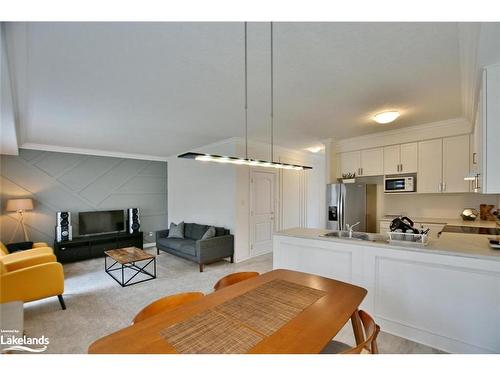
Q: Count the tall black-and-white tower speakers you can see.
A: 2